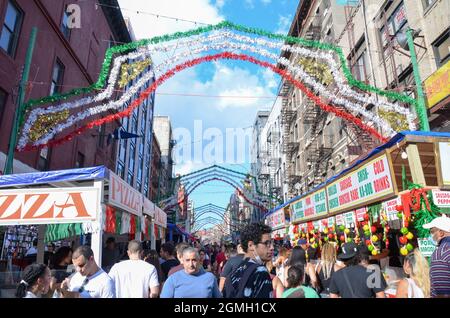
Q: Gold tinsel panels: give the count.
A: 4